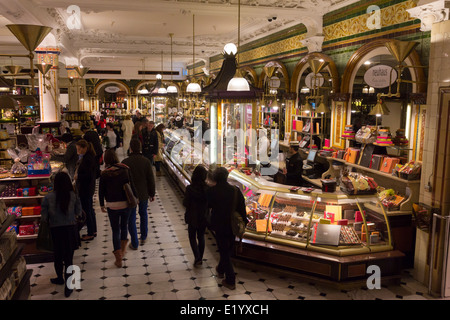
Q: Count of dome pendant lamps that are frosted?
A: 5